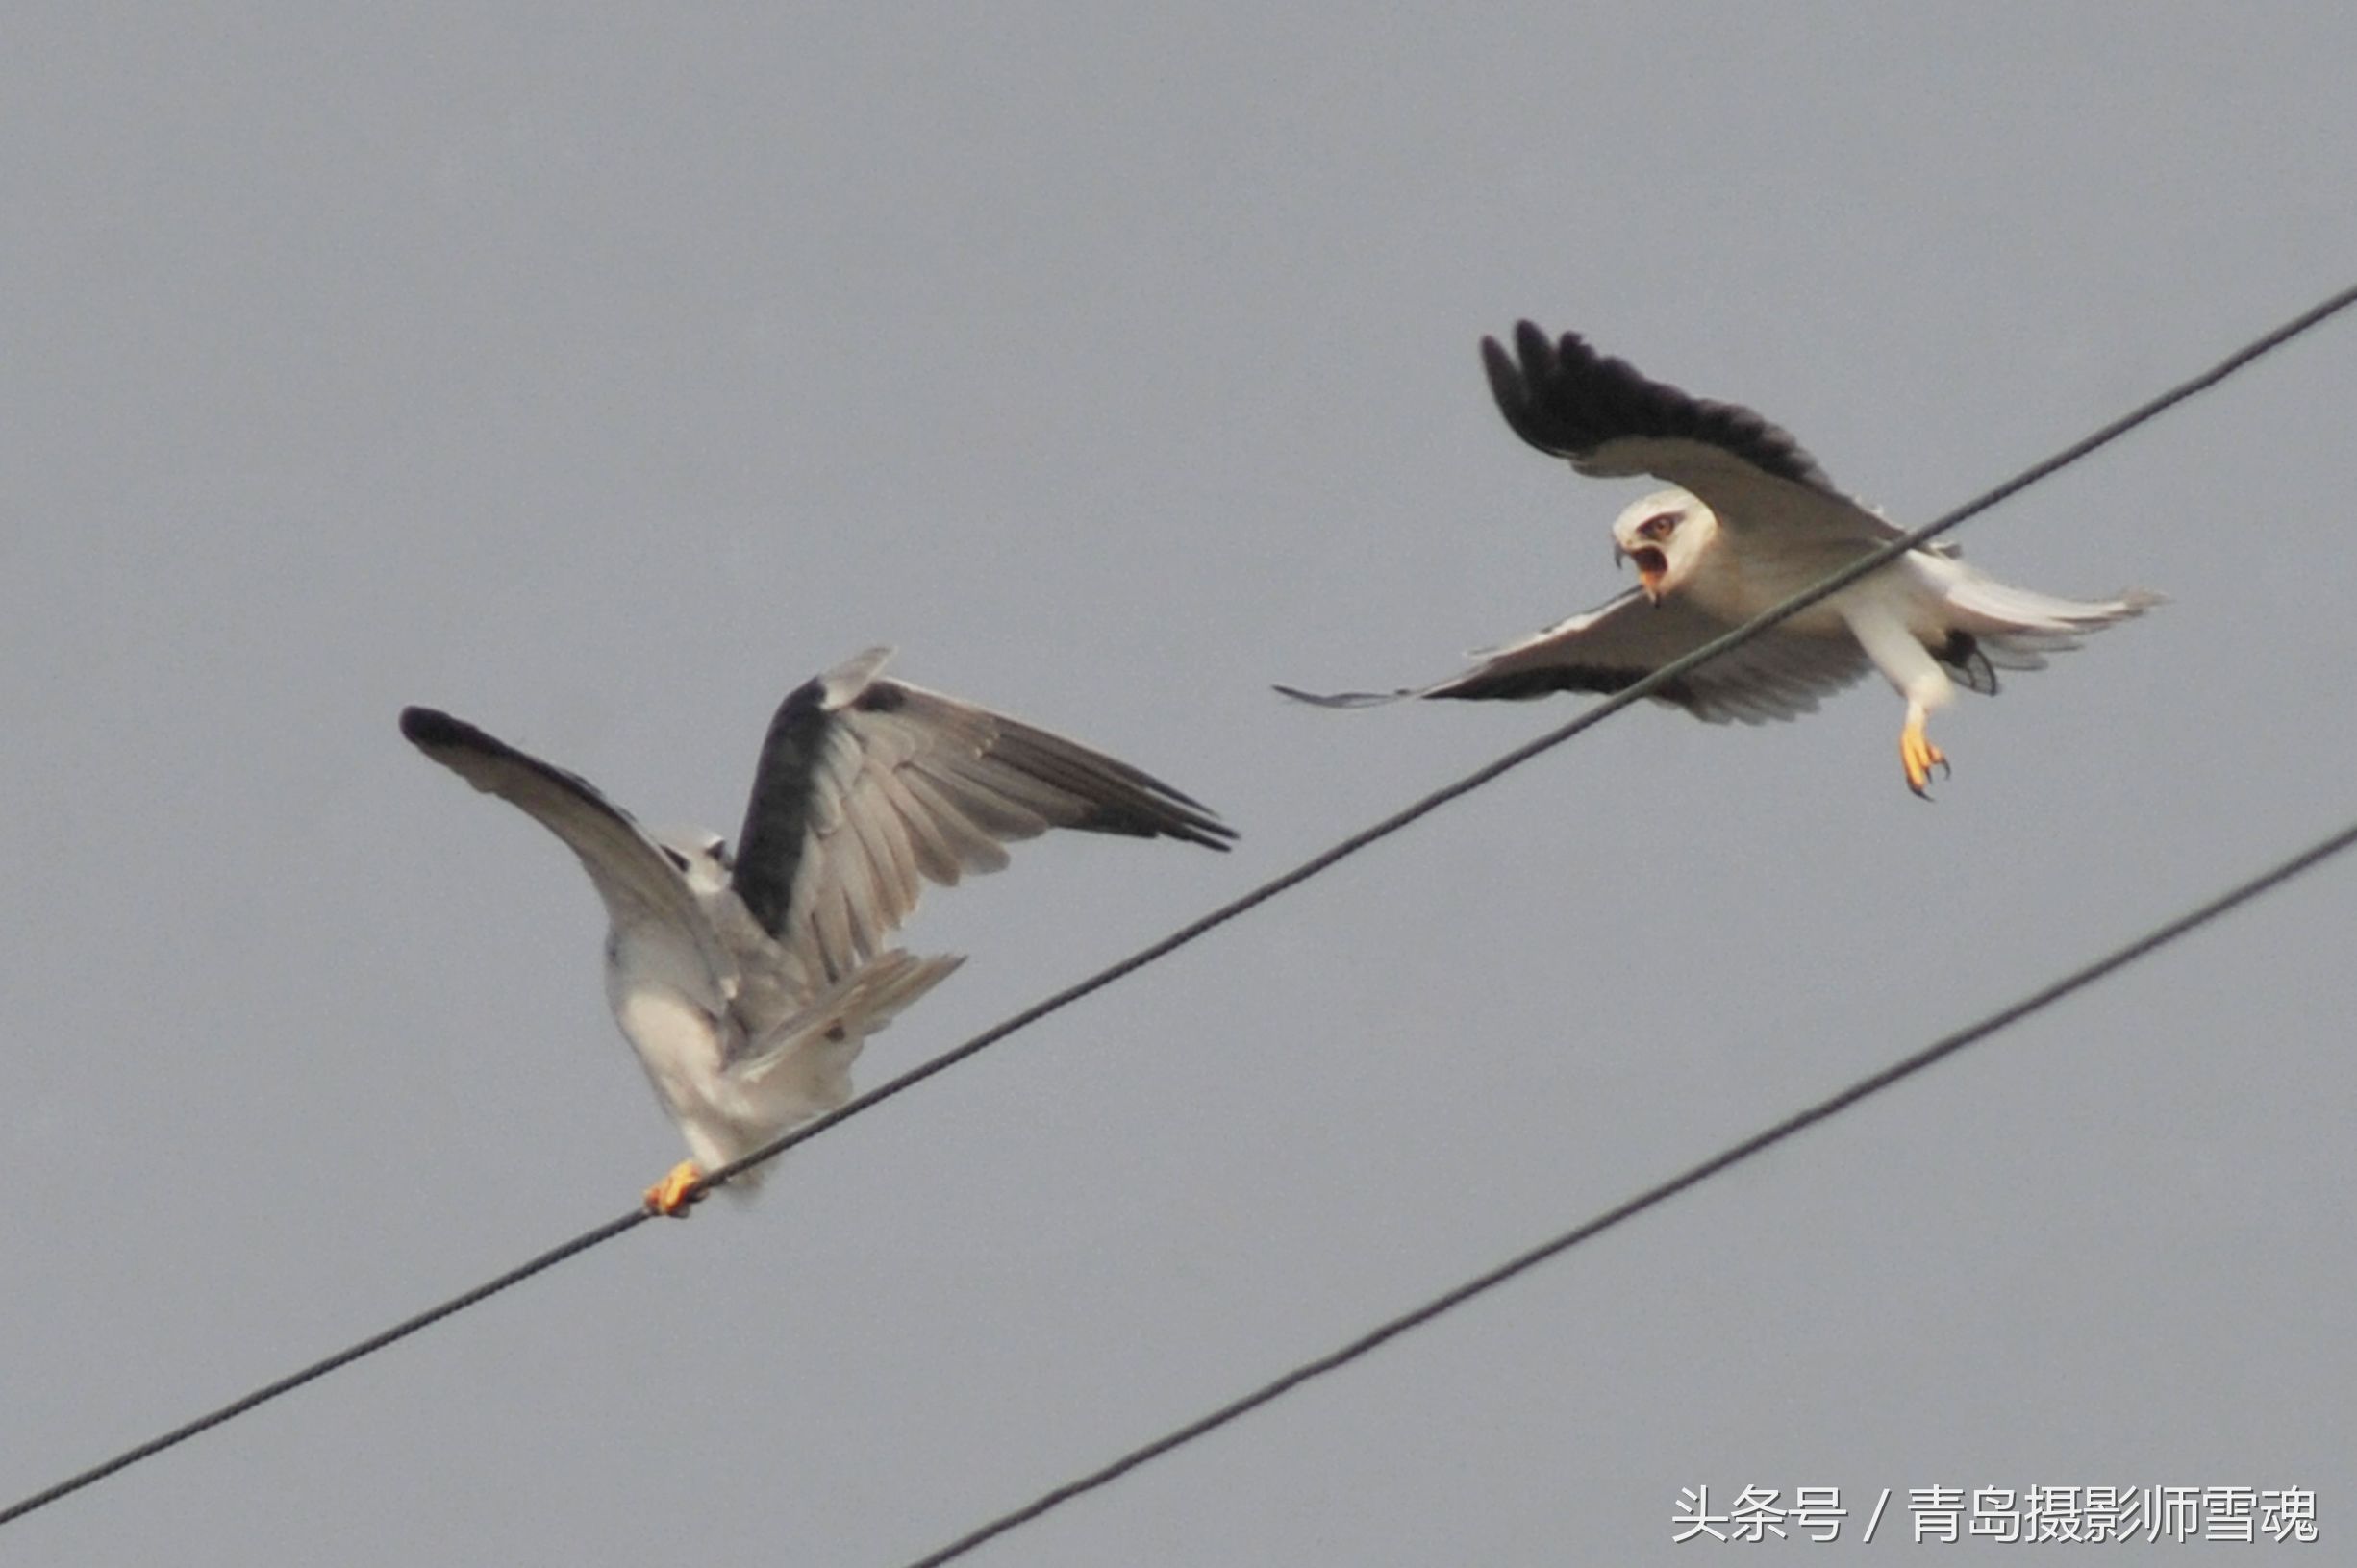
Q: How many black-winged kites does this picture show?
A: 2